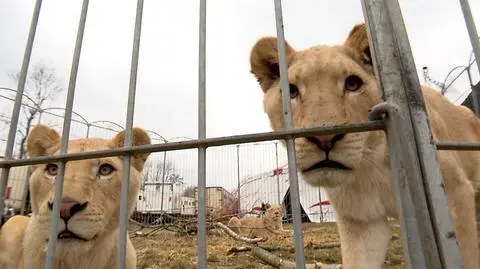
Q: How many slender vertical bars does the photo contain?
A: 6